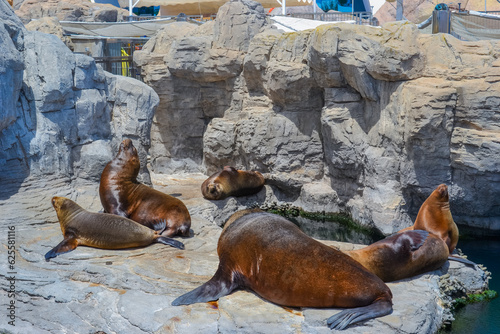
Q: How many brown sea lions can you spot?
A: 6